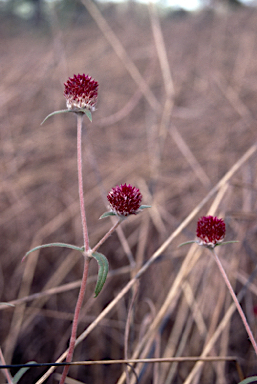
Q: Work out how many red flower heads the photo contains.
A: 3